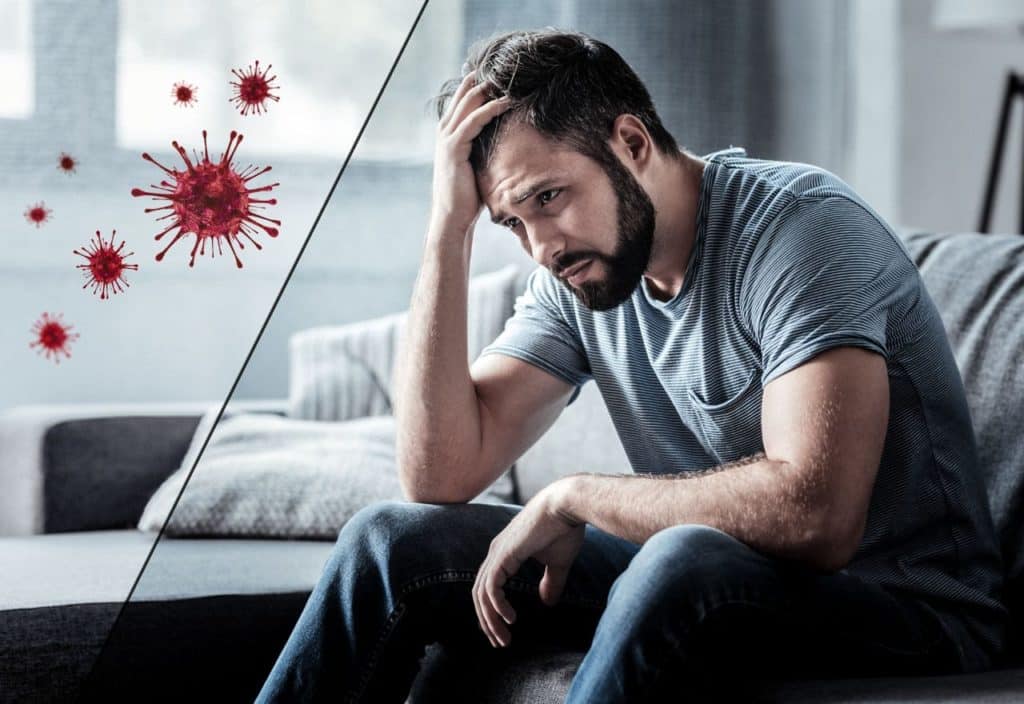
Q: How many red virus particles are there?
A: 7